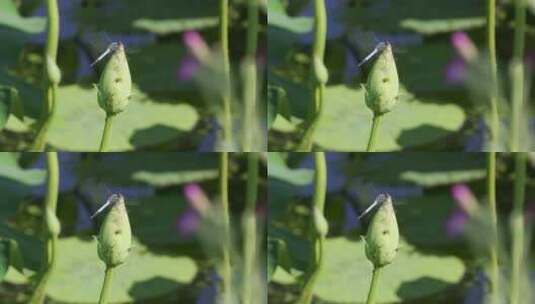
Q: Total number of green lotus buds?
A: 4